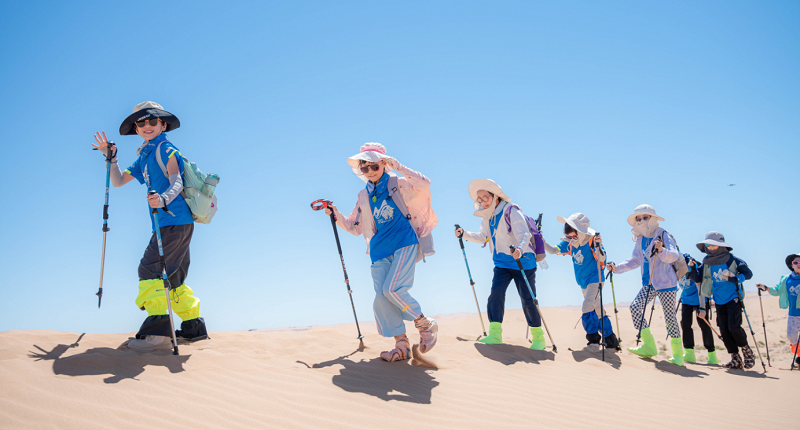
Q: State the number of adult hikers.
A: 0